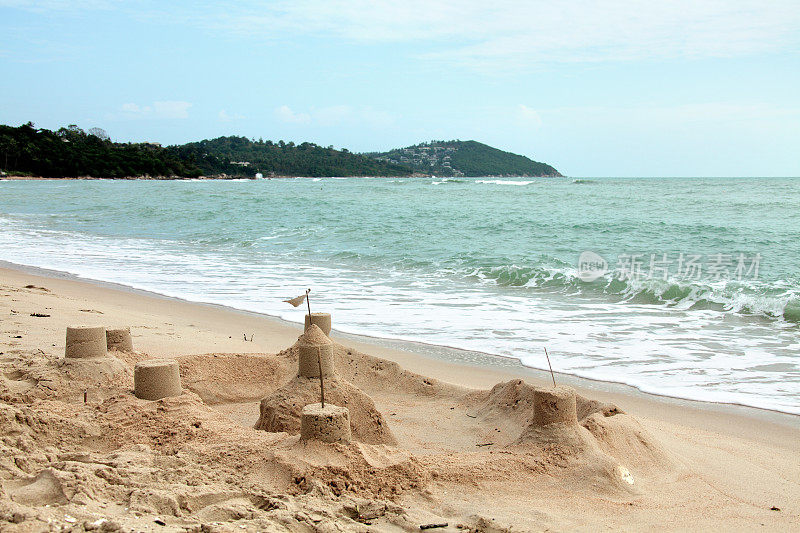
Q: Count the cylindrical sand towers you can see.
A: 7